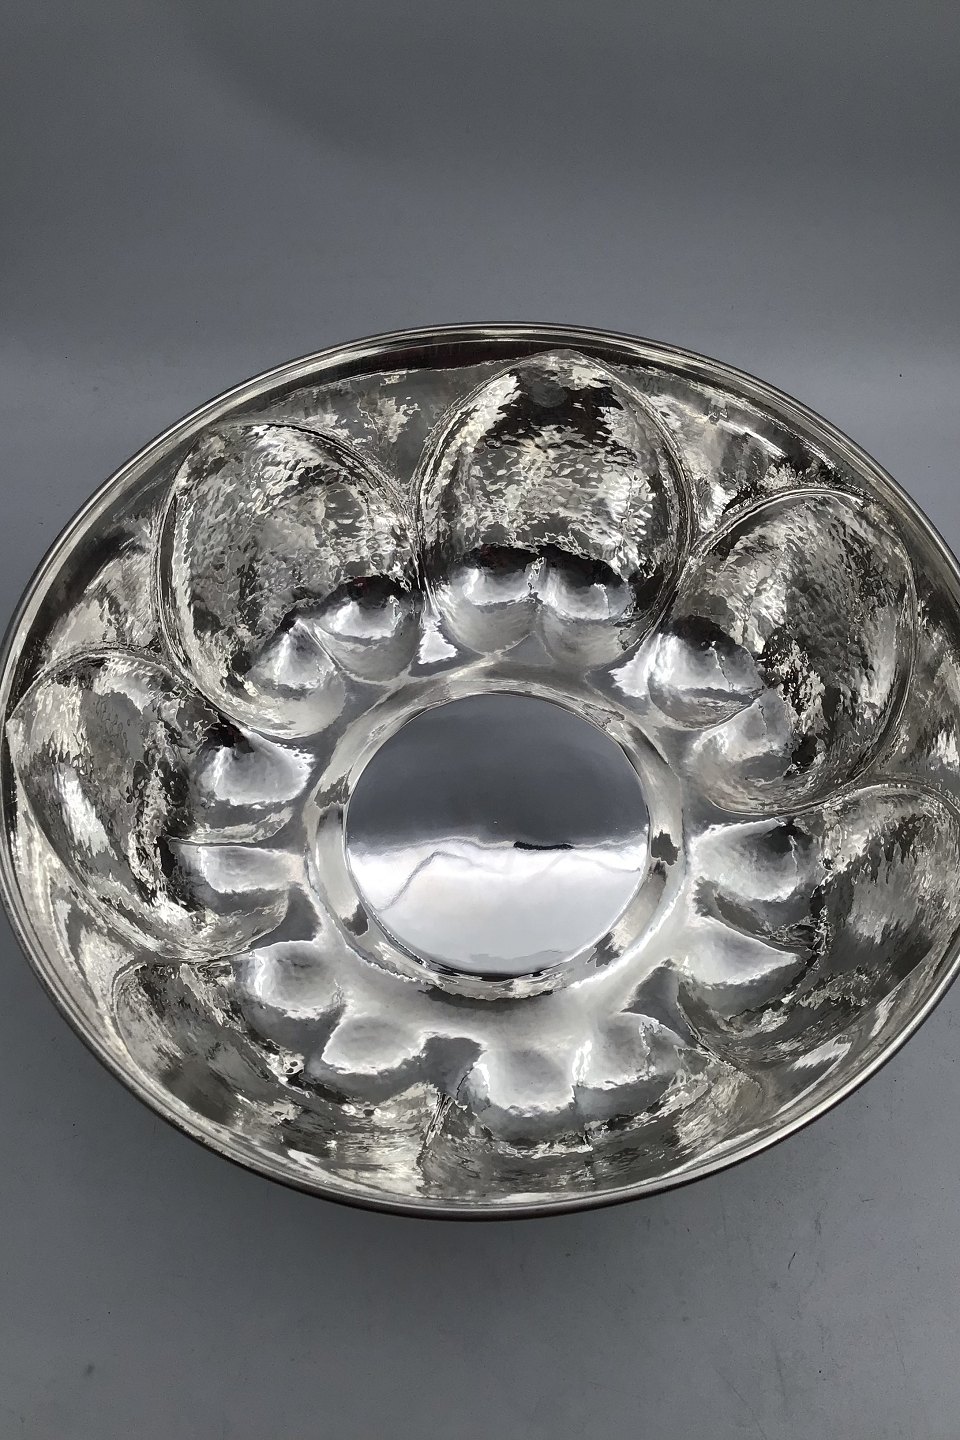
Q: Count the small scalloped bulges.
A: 14